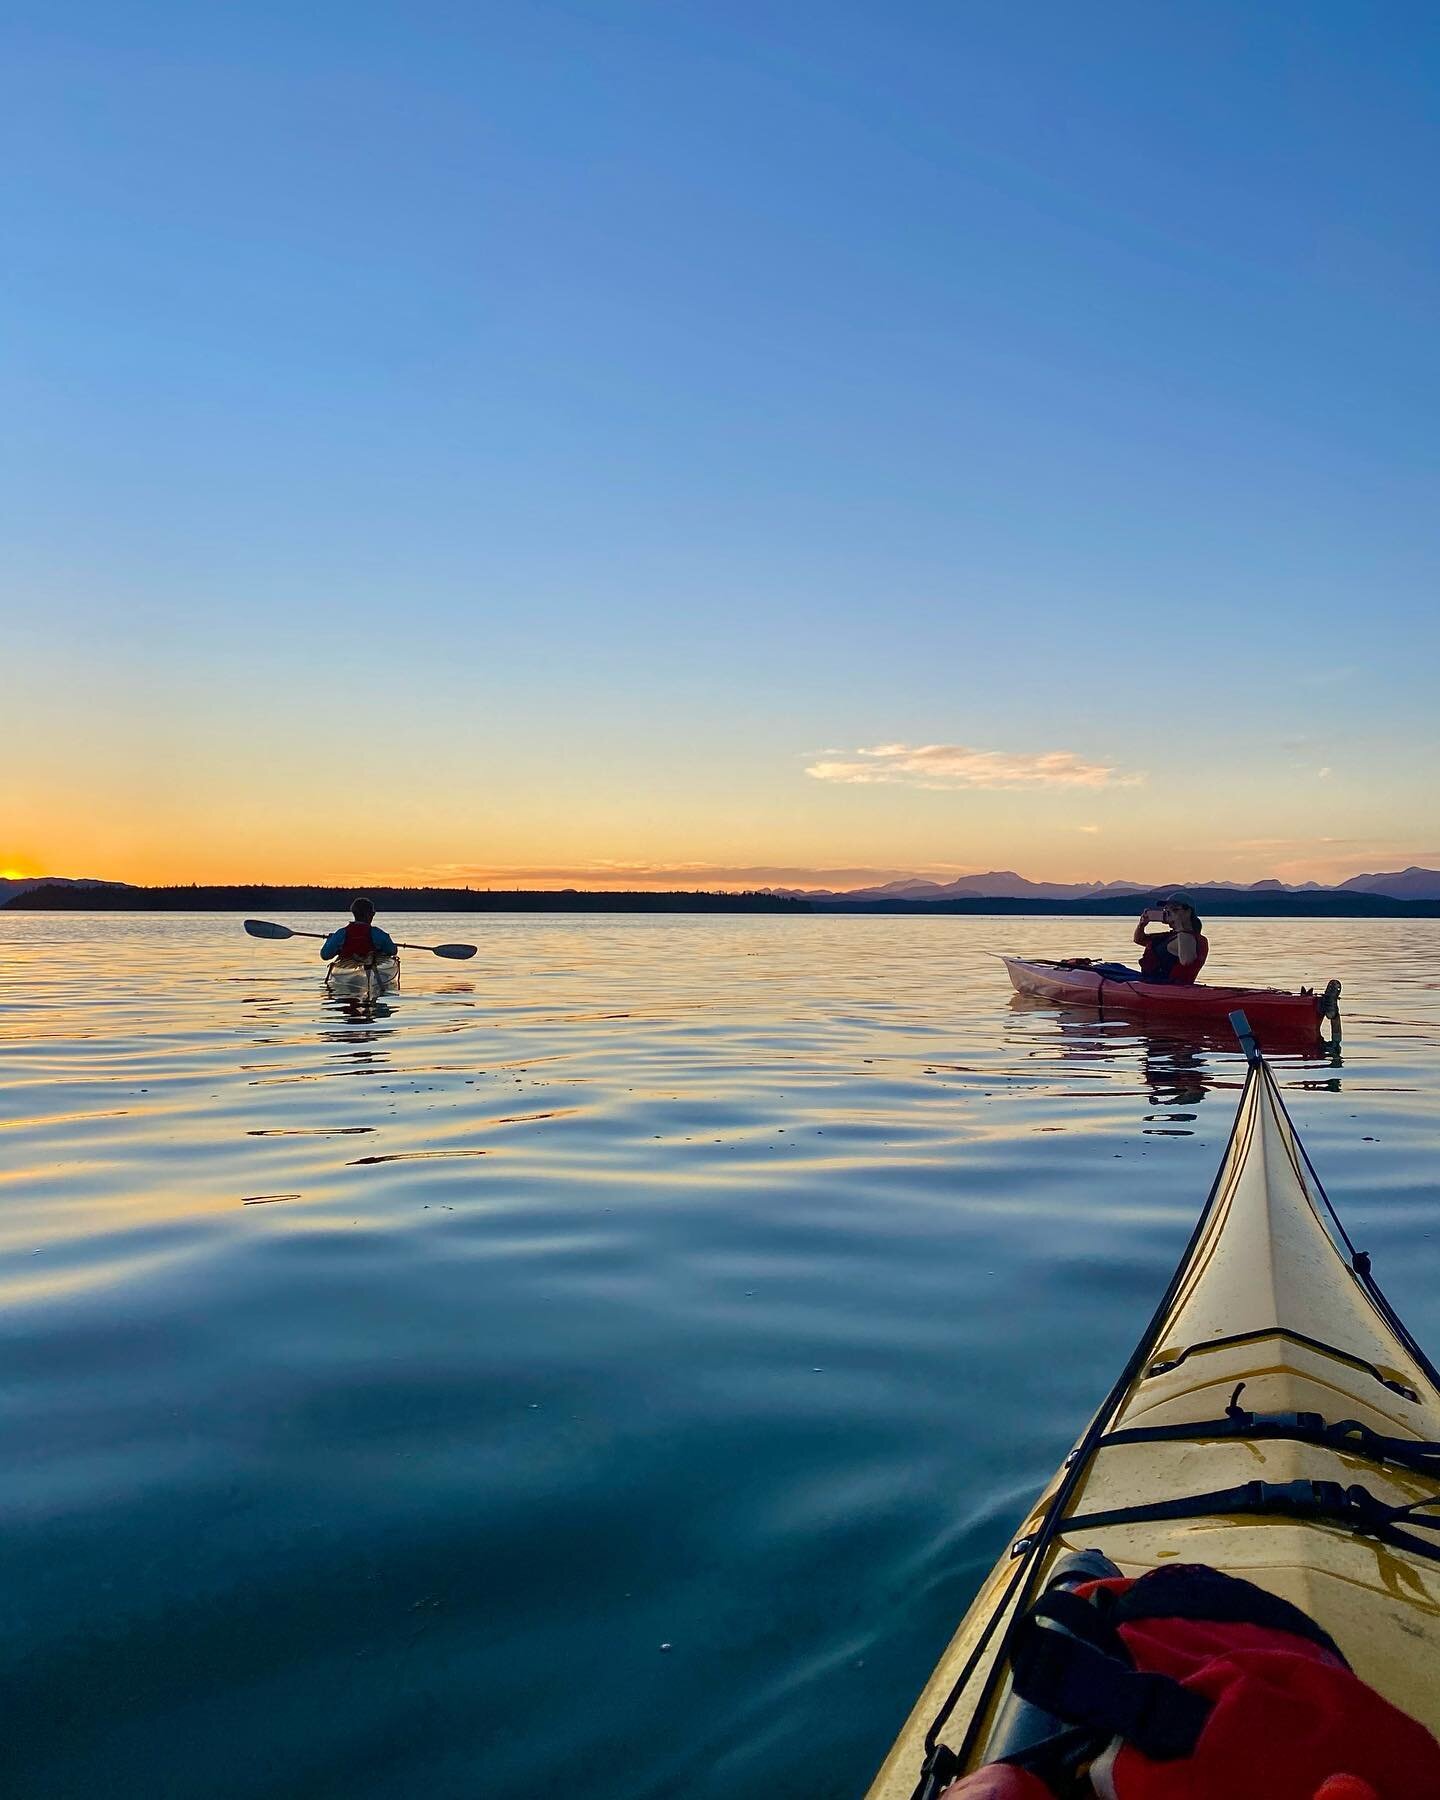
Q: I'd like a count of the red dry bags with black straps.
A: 1